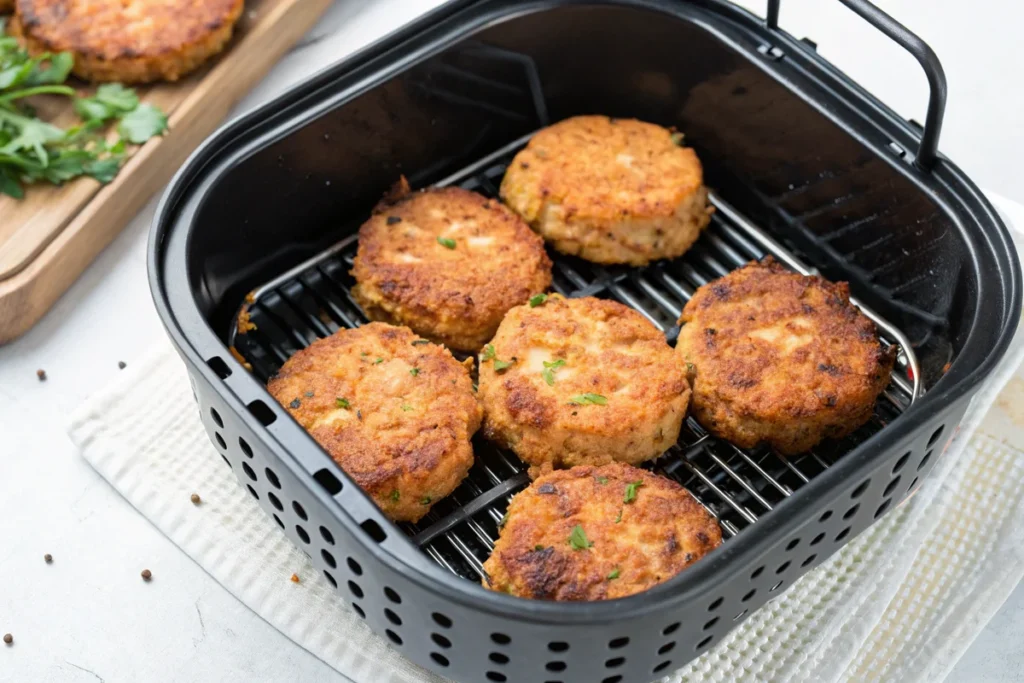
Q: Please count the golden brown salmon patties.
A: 7